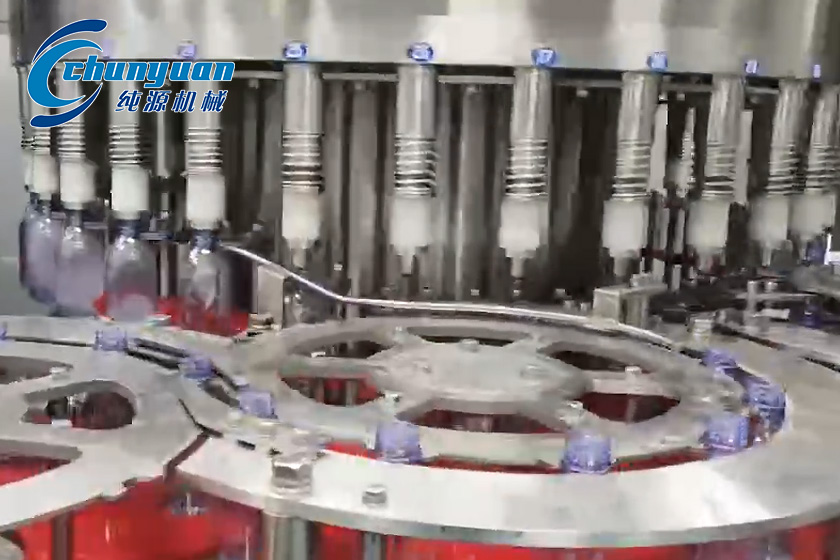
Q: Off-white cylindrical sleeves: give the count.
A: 12